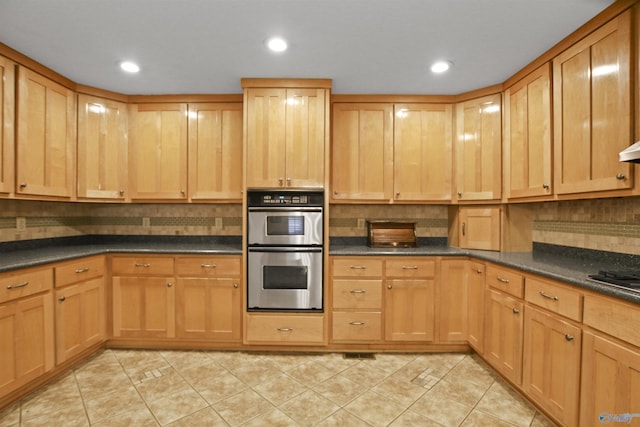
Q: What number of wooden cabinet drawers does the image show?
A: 11